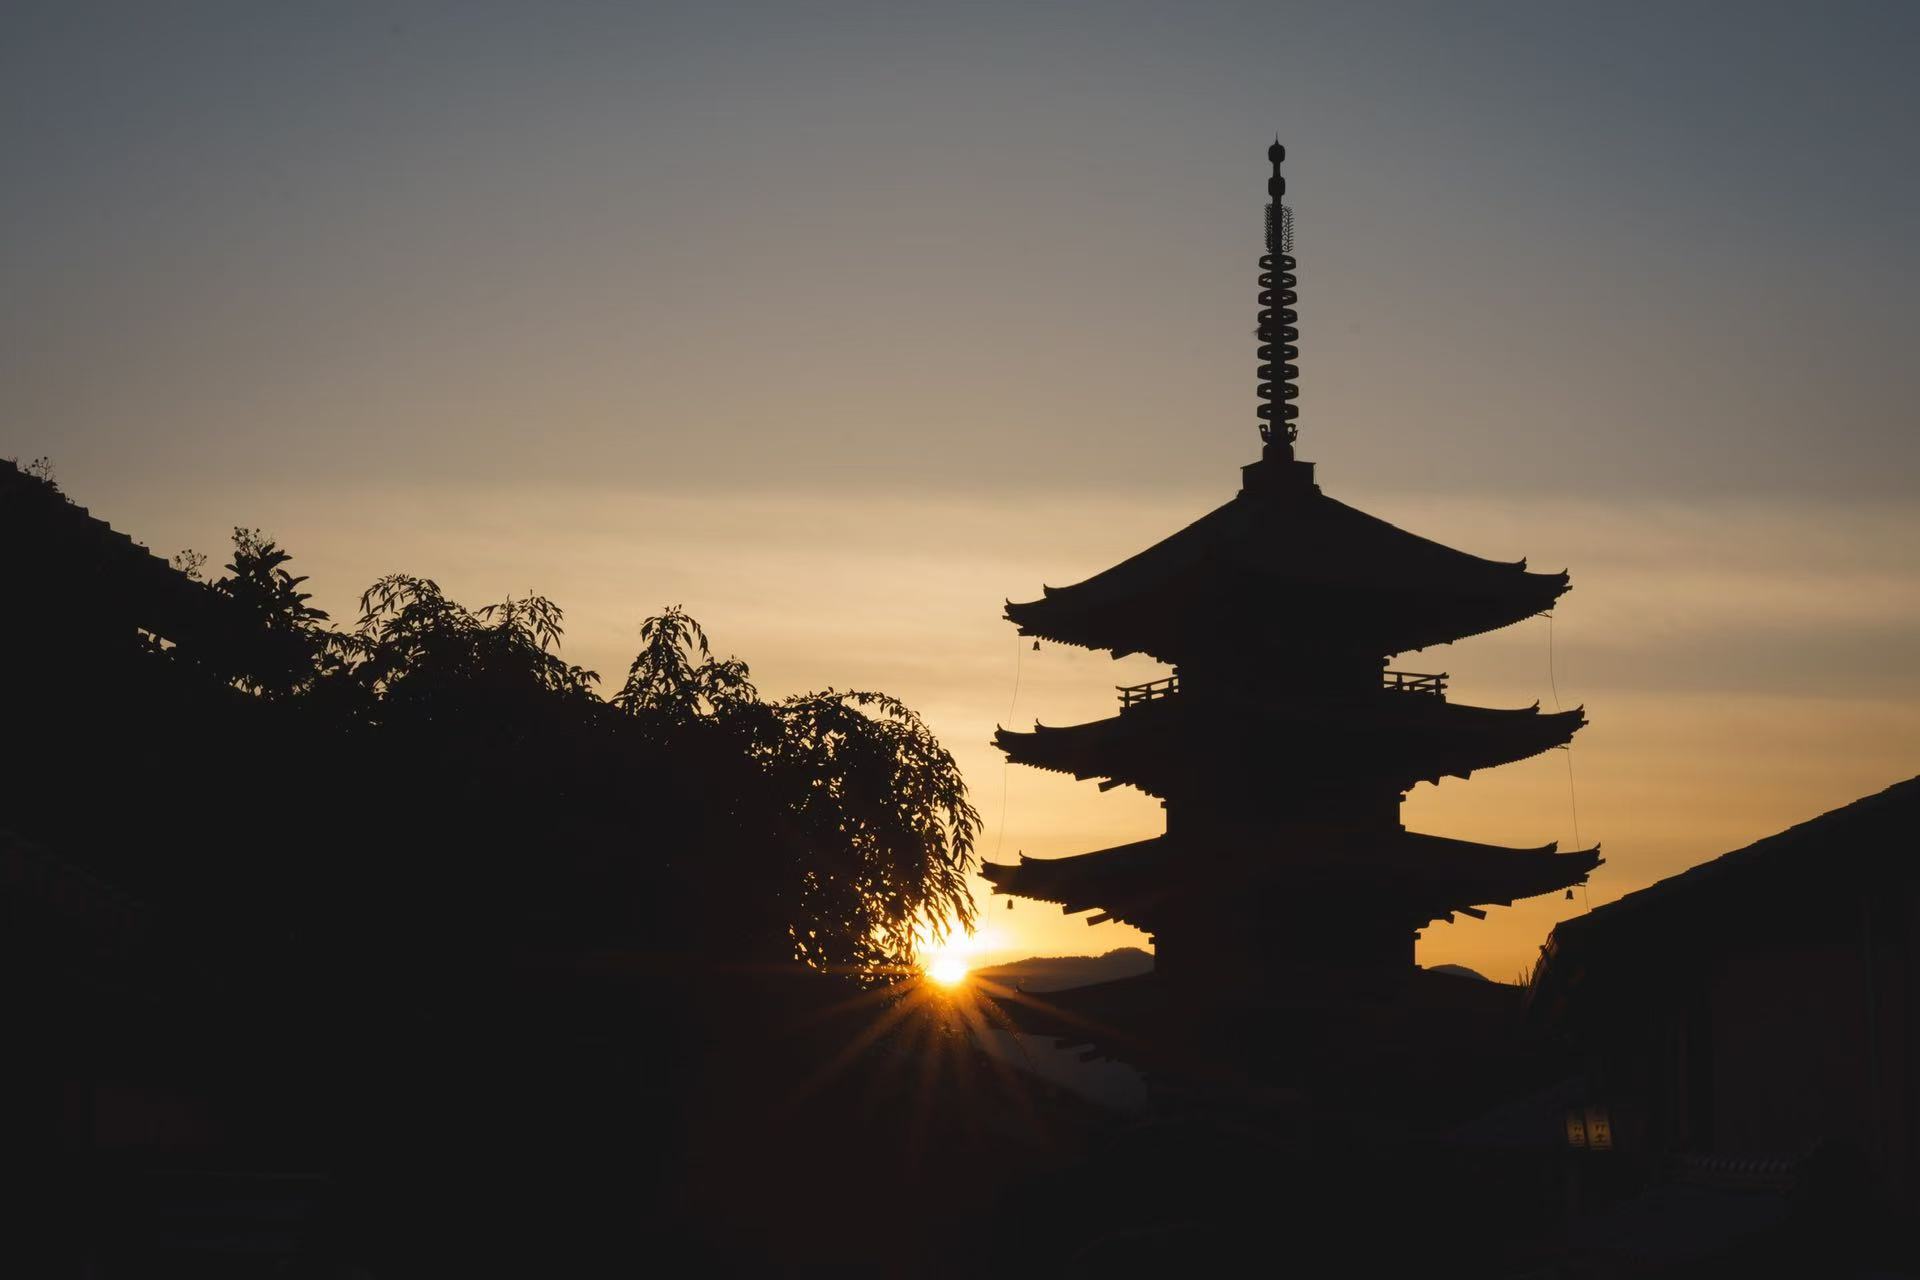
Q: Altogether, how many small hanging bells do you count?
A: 3